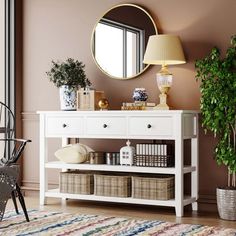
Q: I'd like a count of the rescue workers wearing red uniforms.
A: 0